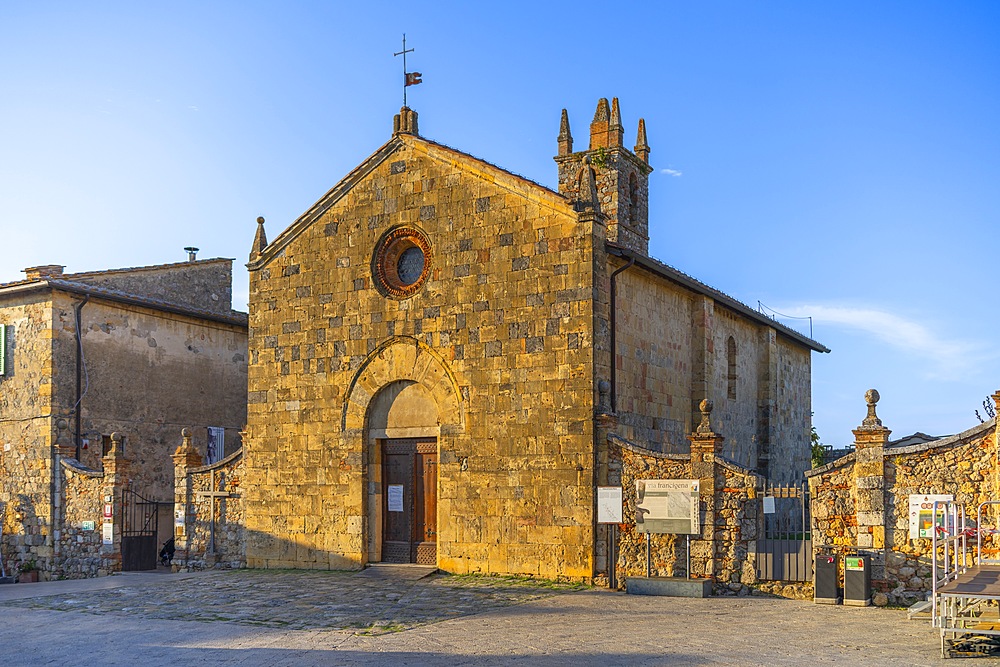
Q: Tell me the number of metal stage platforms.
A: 1